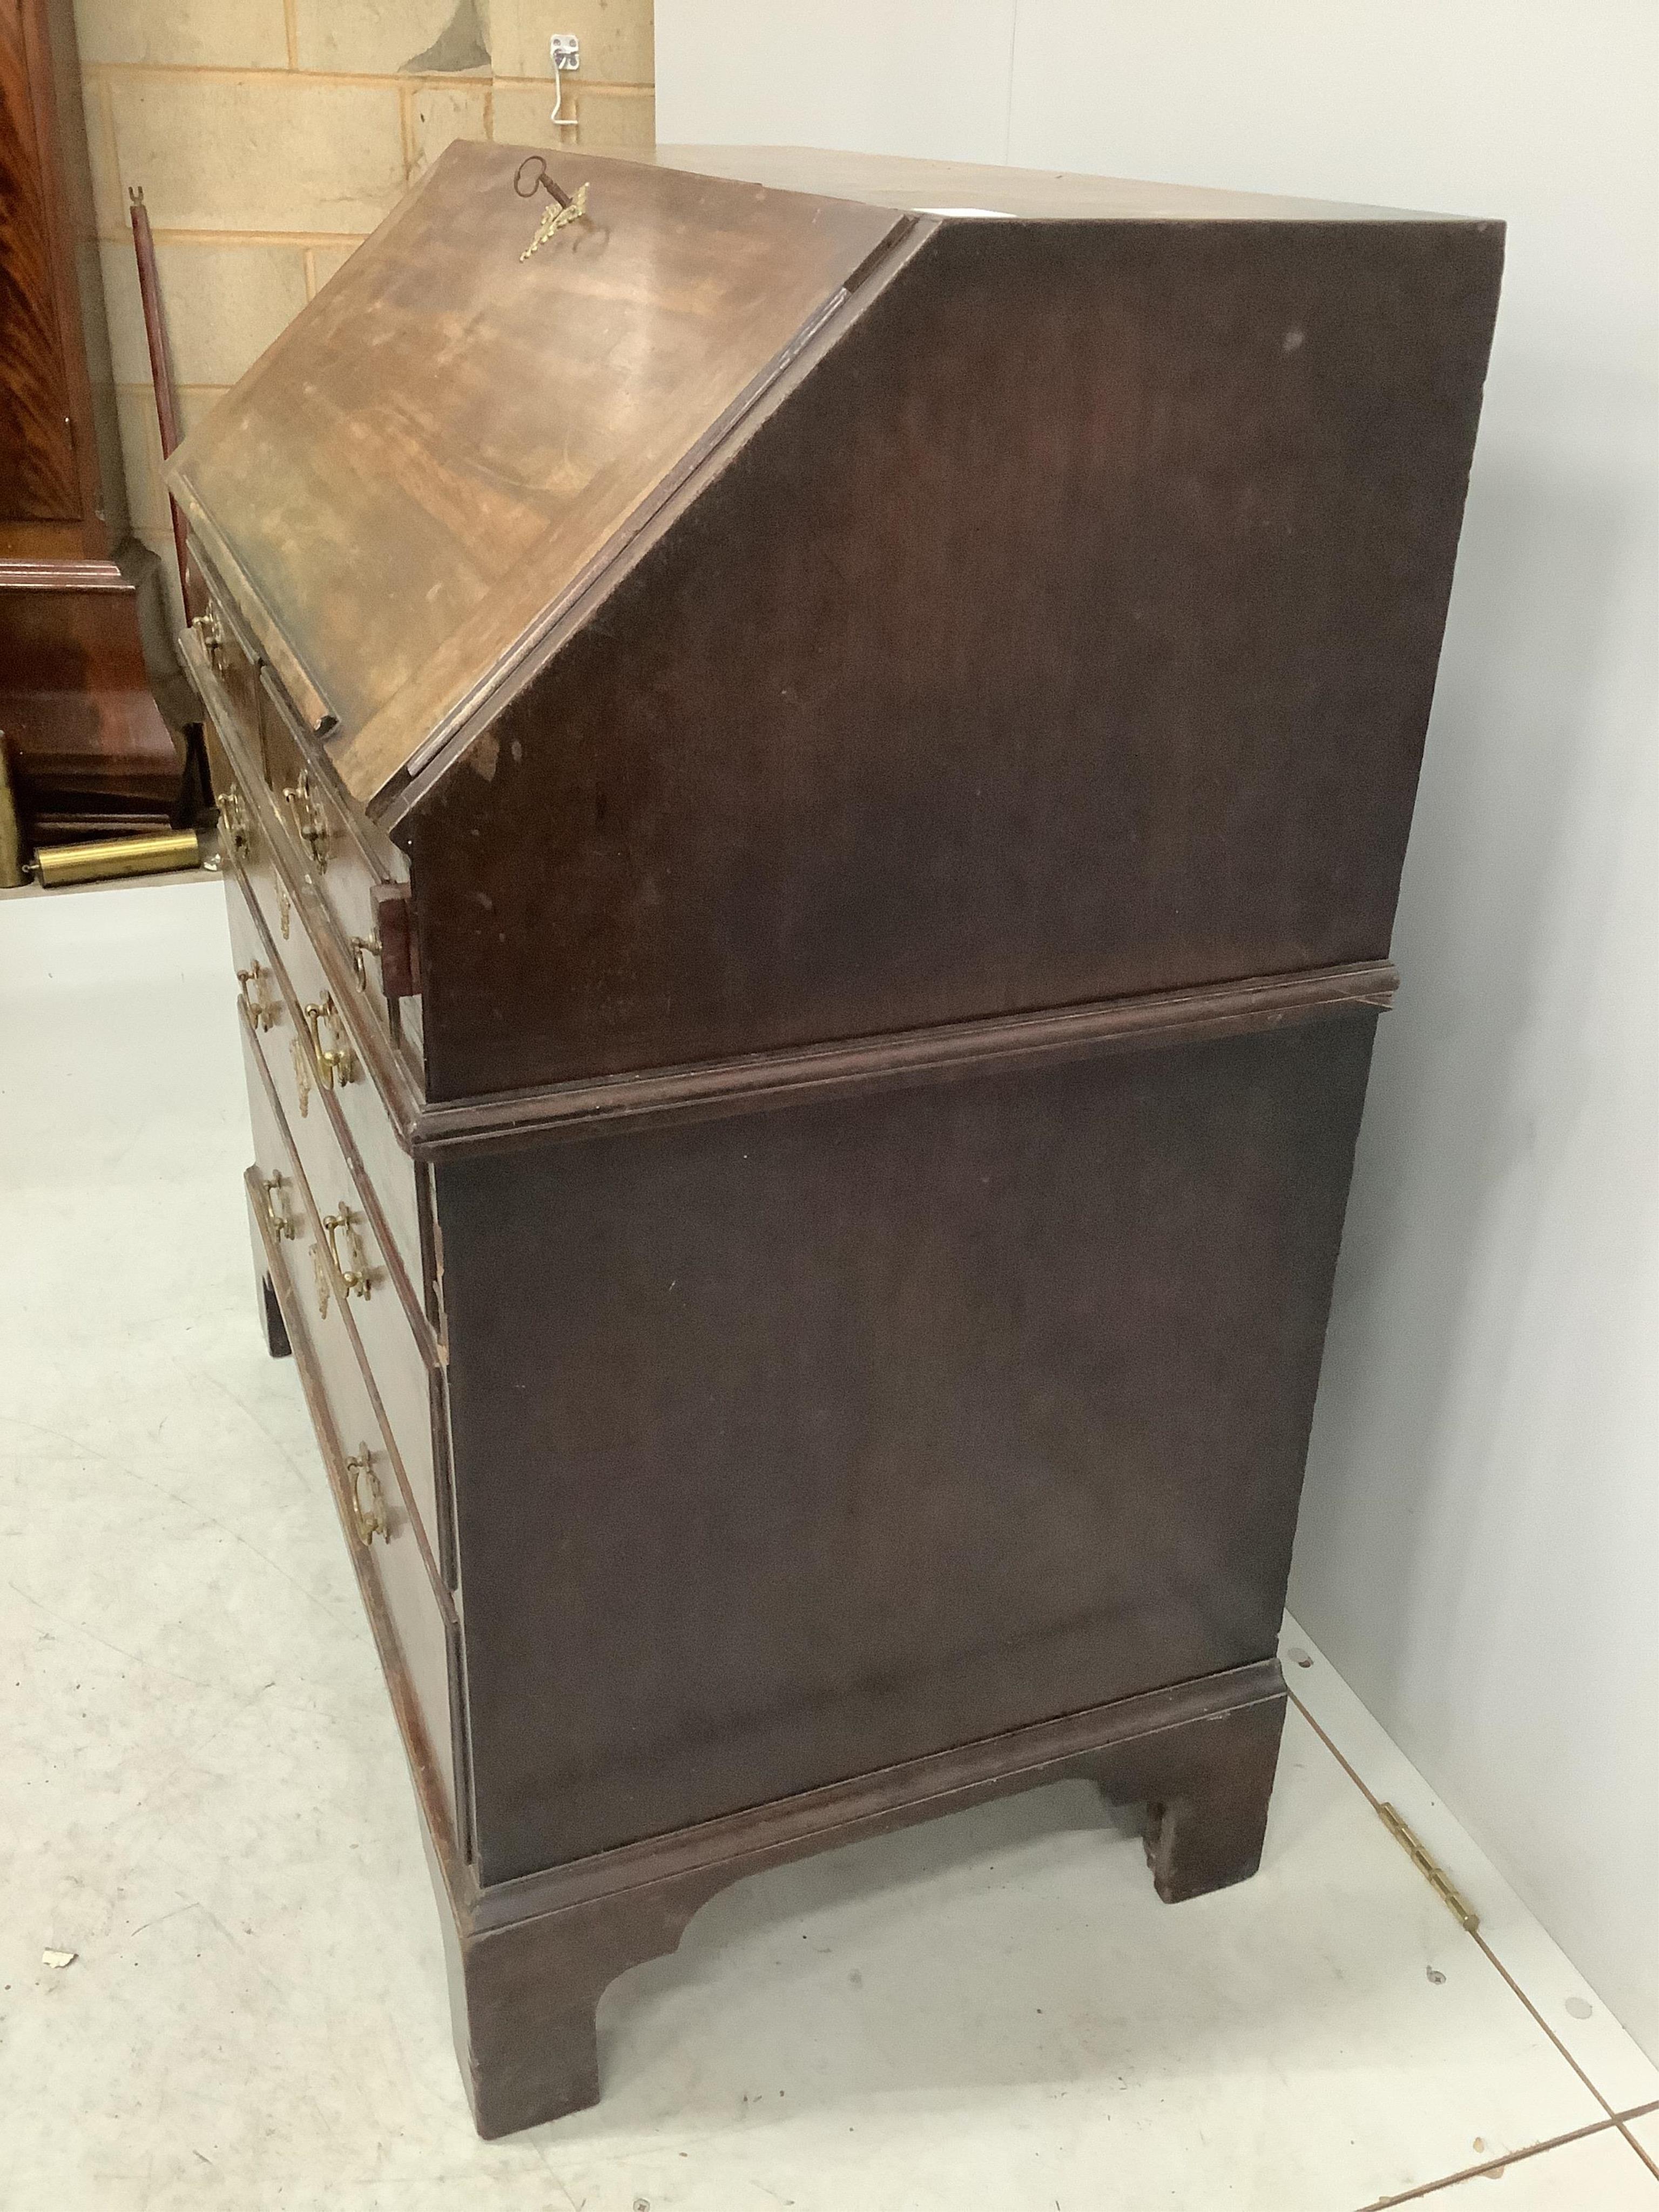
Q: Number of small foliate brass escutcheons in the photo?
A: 4